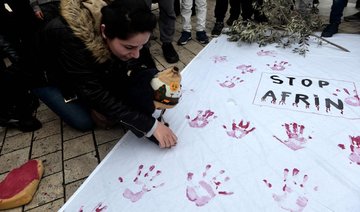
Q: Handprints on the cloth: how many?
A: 14